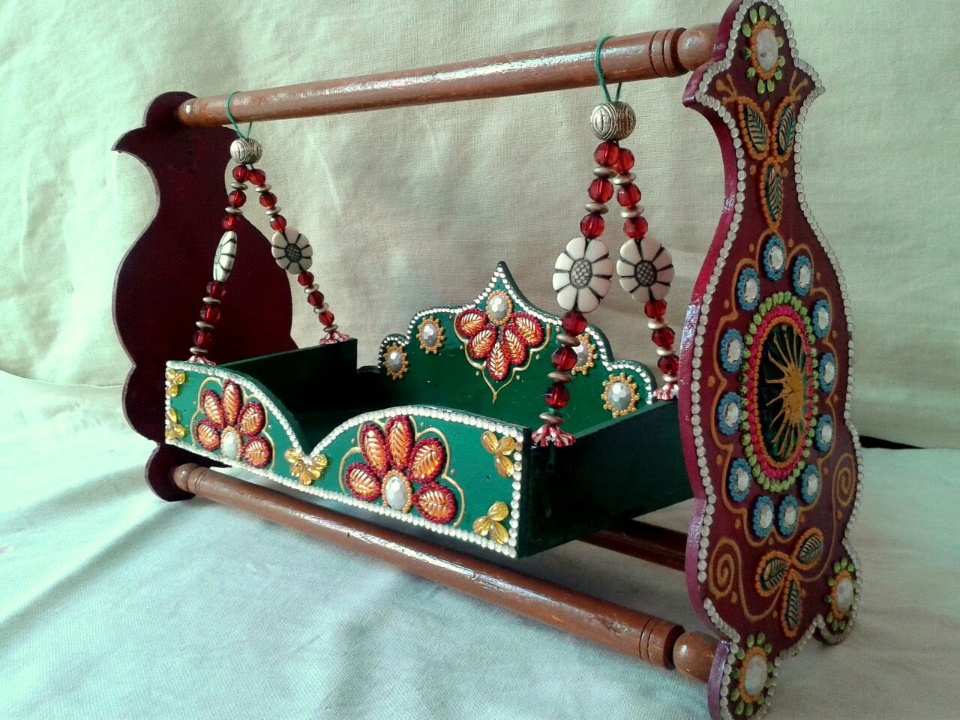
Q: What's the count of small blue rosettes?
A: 12